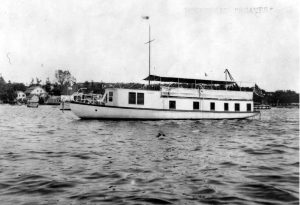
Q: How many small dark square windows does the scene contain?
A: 6